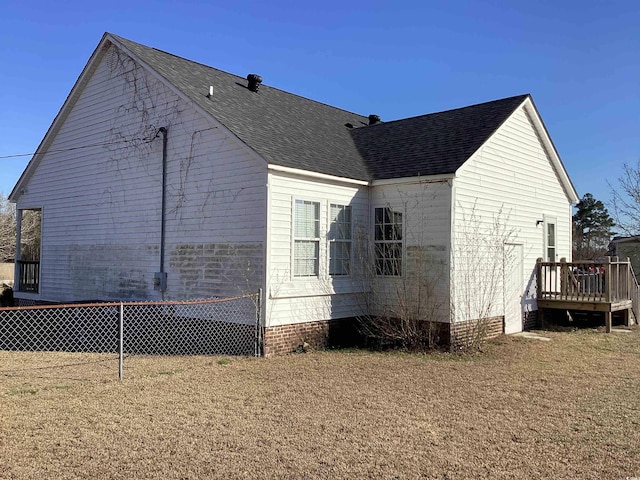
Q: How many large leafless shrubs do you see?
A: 2